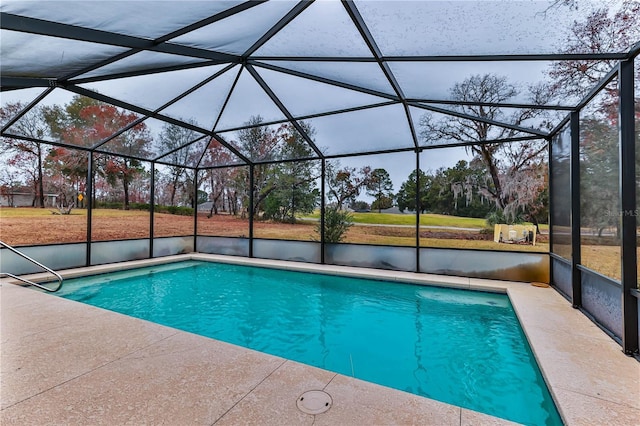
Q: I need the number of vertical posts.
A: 9